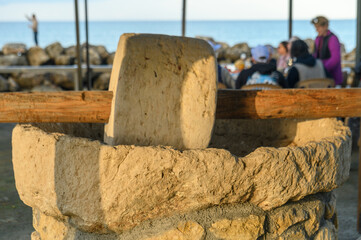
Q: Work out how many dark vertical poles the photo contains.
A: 5